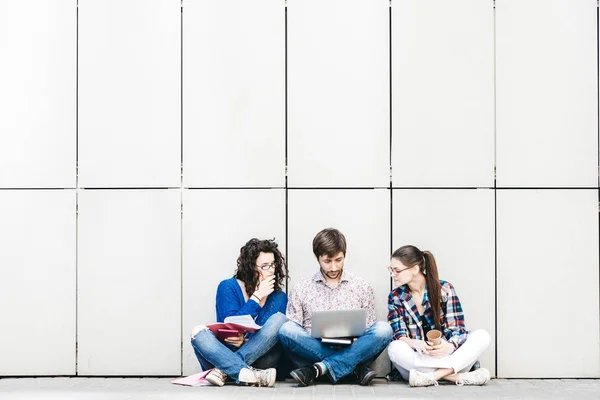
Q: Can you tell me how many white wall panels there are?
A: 12